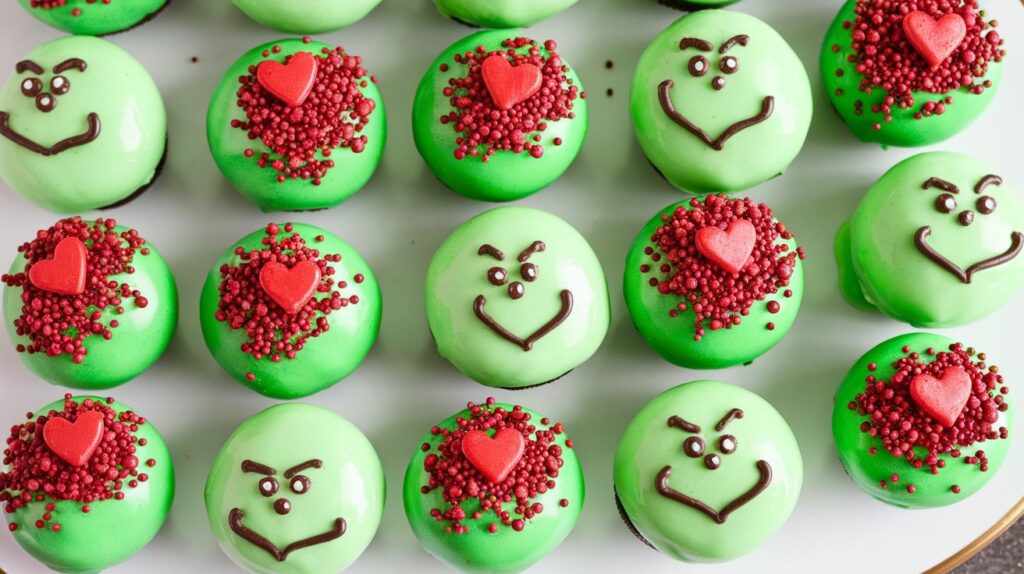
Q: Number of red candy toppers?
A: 9